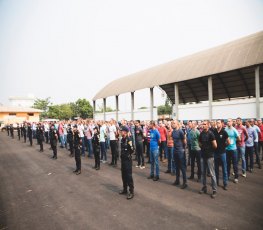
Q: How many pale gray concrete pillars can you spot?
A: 8